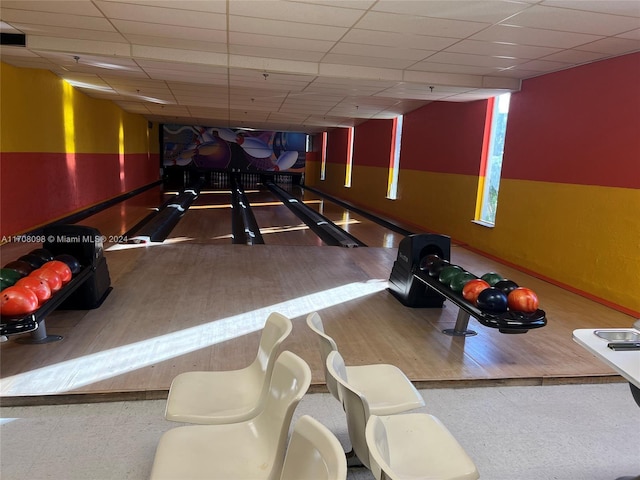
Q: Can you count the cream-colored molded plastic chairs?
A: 6